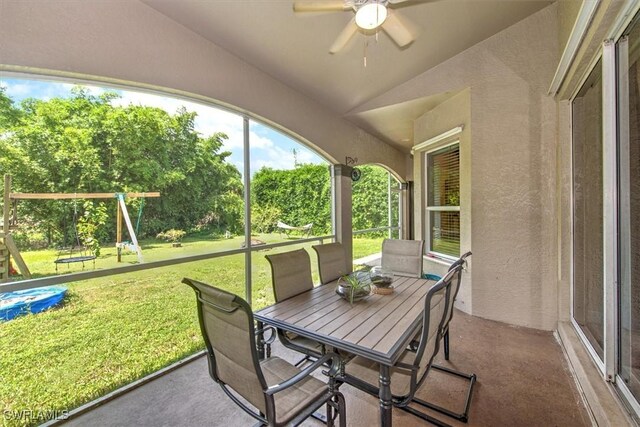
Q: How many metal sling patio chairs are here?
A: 6